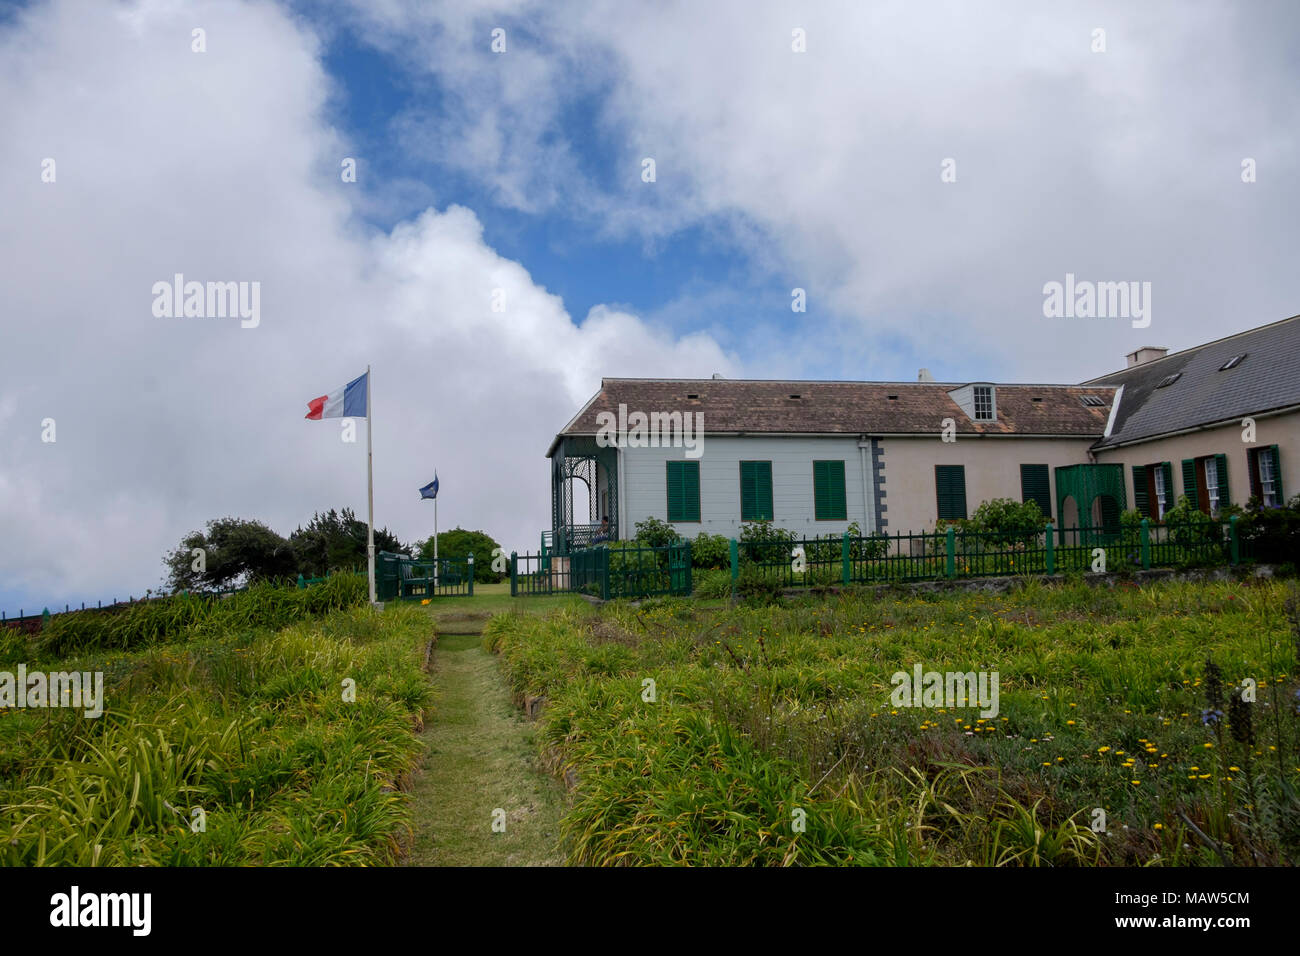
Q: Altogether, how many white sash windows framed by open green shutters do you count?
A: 3